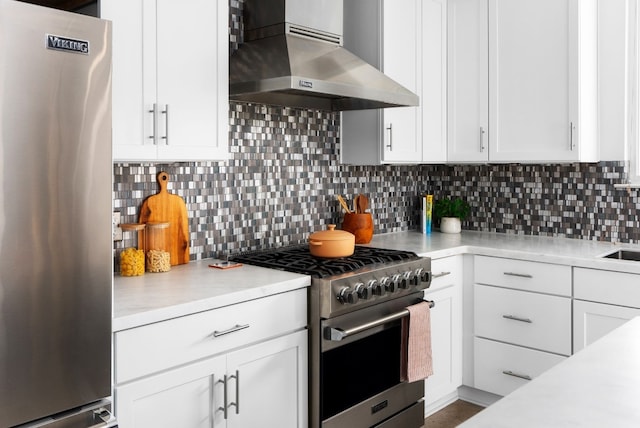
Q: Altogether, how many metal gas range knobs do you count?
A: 7